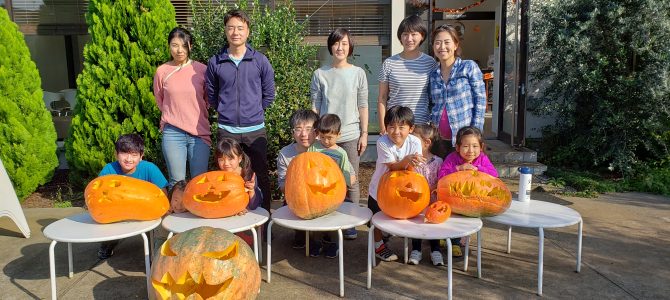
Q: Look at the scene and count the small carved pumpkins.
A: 1